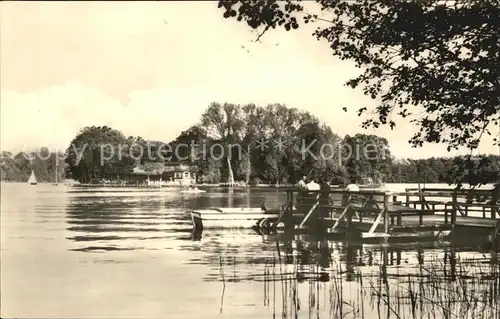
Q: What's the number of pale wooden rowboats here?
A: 1